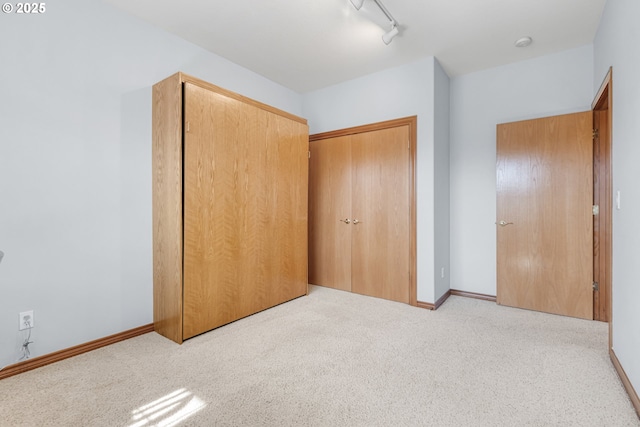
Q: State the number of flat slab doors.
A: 3